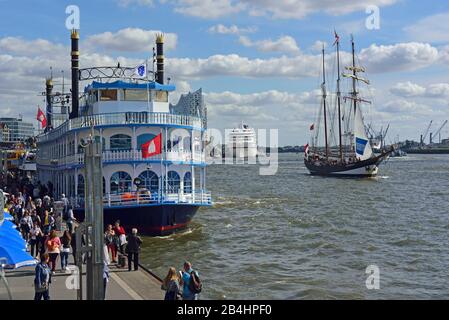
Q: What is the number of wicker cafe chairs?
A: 0